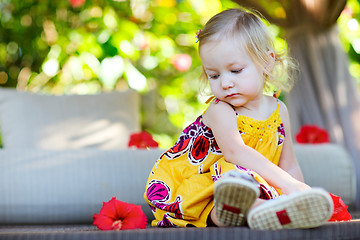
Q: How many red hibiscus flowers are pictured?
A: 4